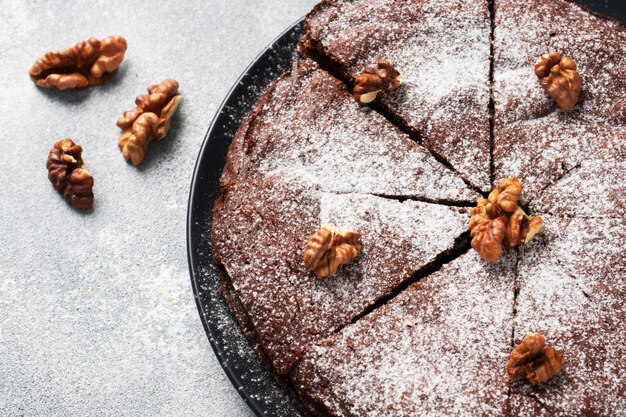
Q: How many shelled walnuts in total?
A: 8